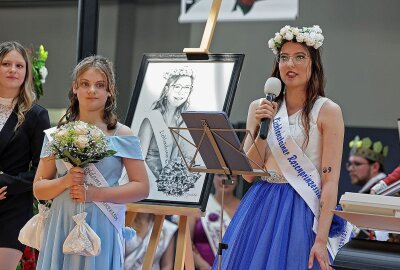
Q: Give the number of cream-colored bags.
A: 2